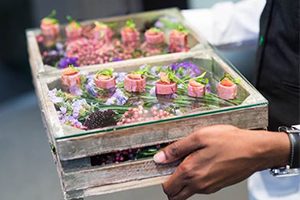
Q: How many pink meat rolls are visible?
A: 12